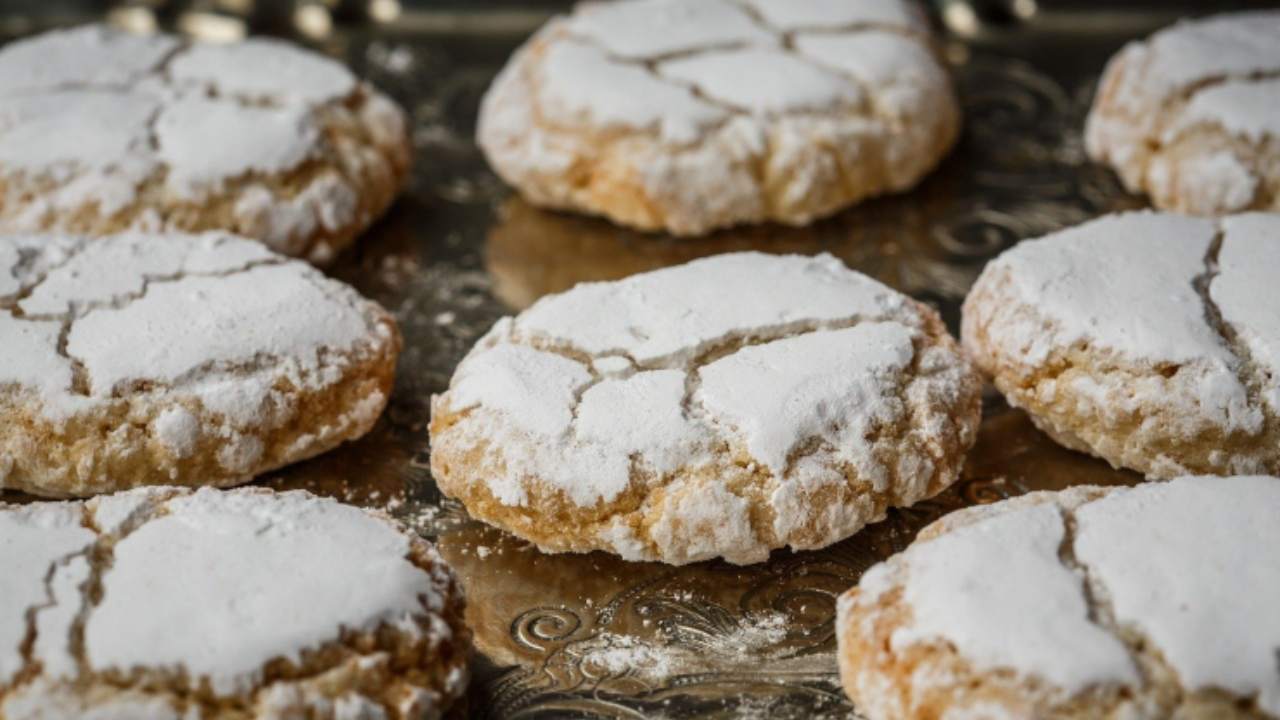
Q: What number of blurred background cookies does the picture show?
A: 3